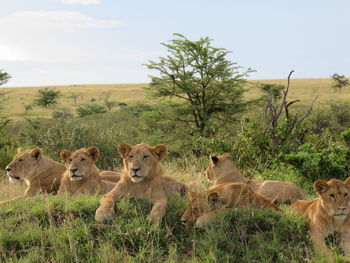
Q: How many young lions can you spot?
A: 6